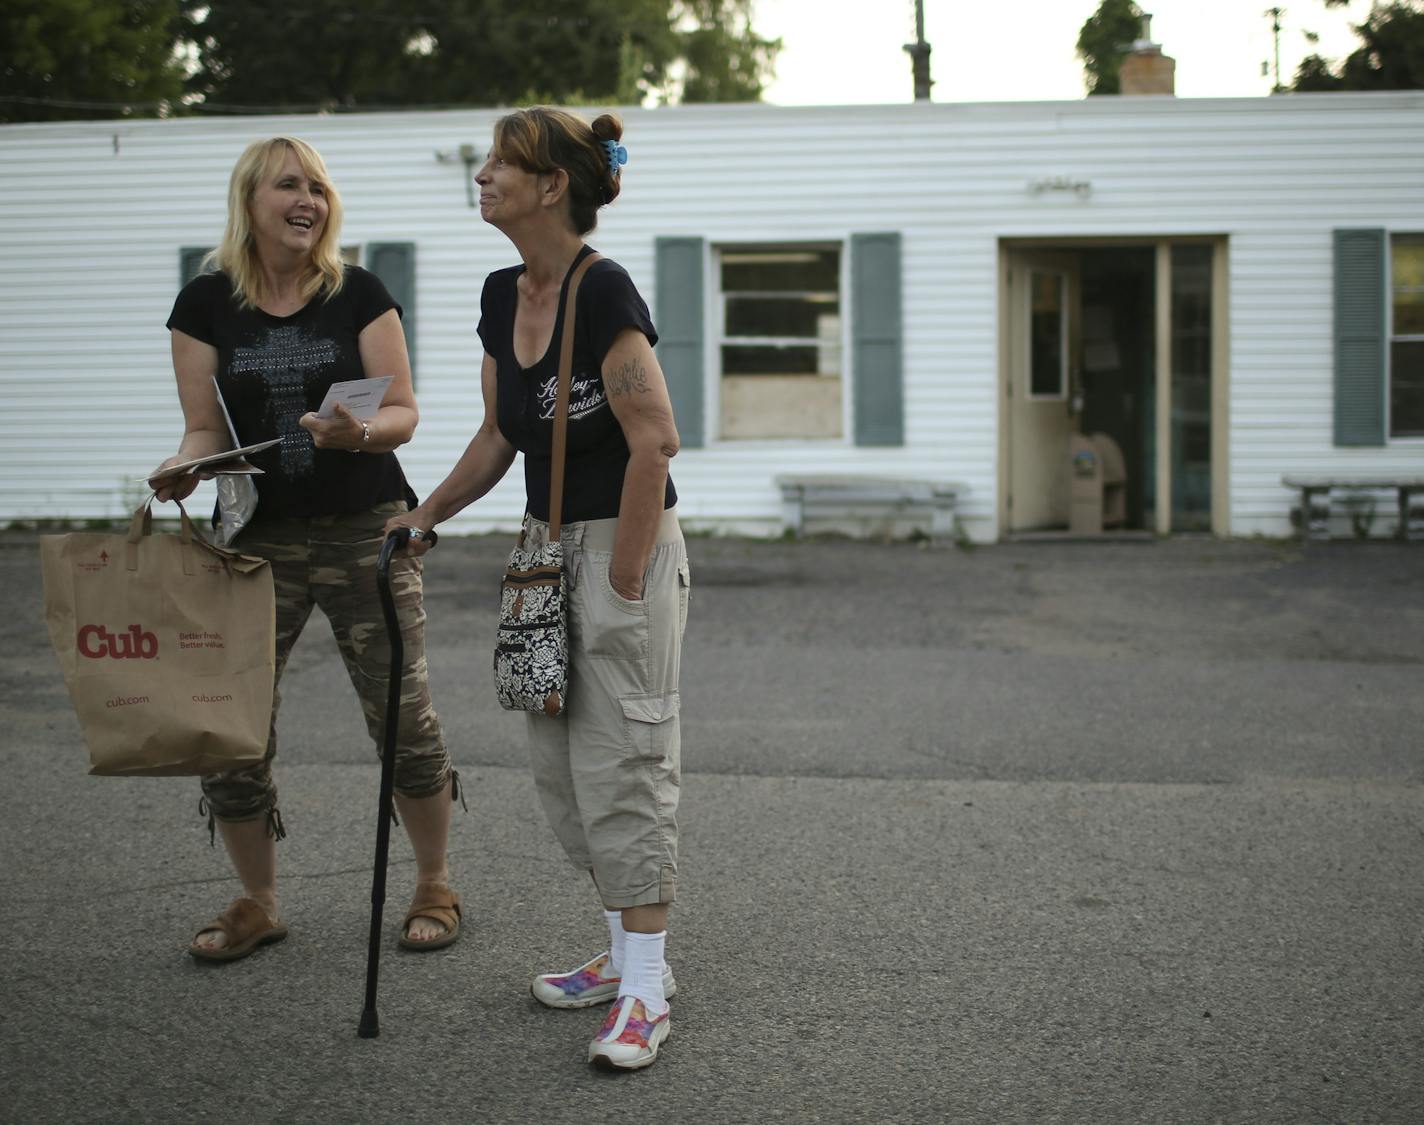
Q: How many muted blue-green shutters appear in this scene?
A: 5